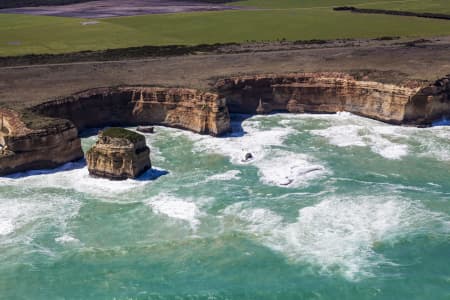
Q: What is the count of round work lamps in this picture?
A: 0